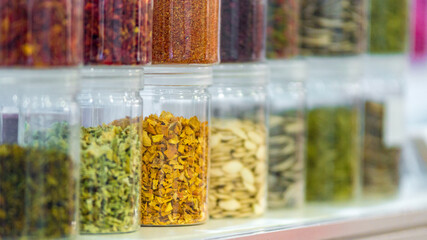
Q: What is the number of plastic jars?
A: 14